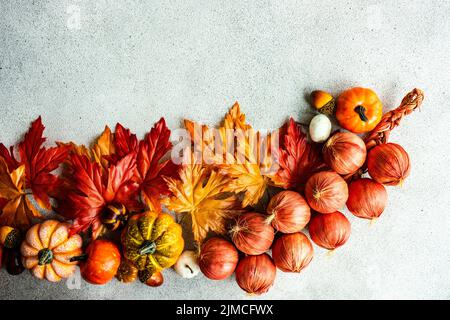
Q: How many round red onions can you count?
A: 10